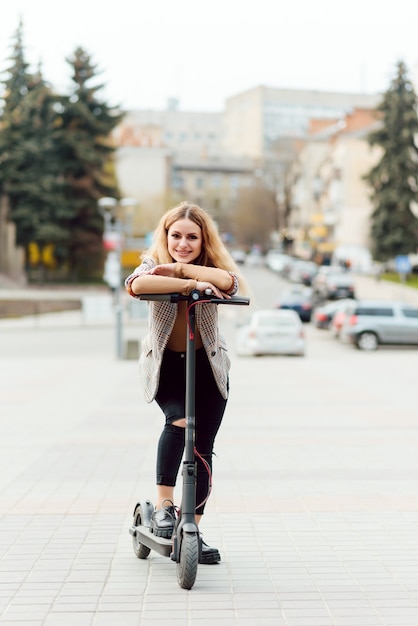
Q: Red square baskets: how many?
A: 0